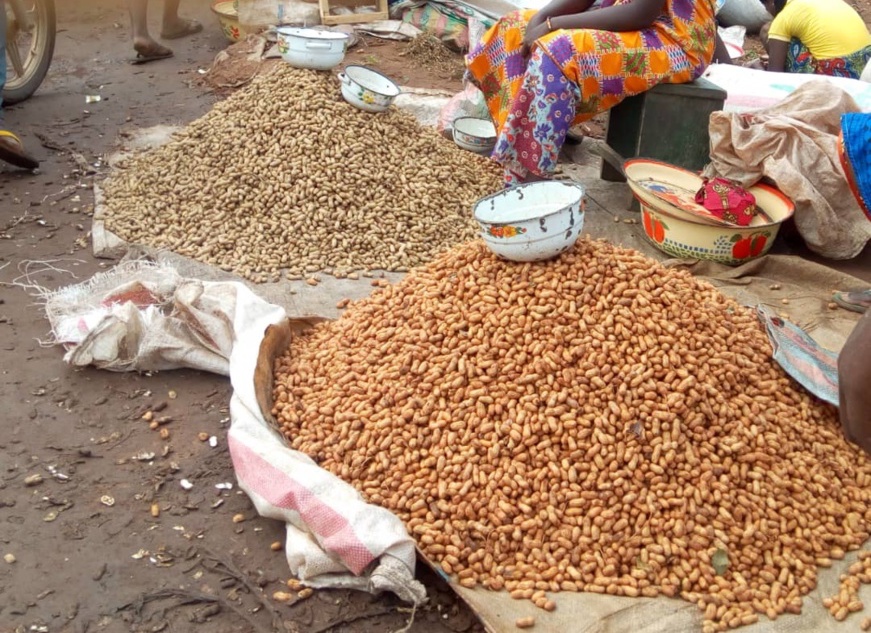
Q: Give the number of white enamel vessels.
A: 4